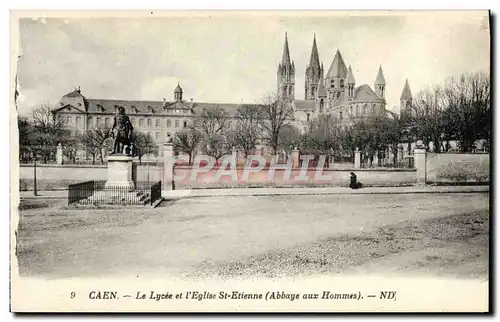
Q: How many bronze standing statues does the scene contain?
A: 1